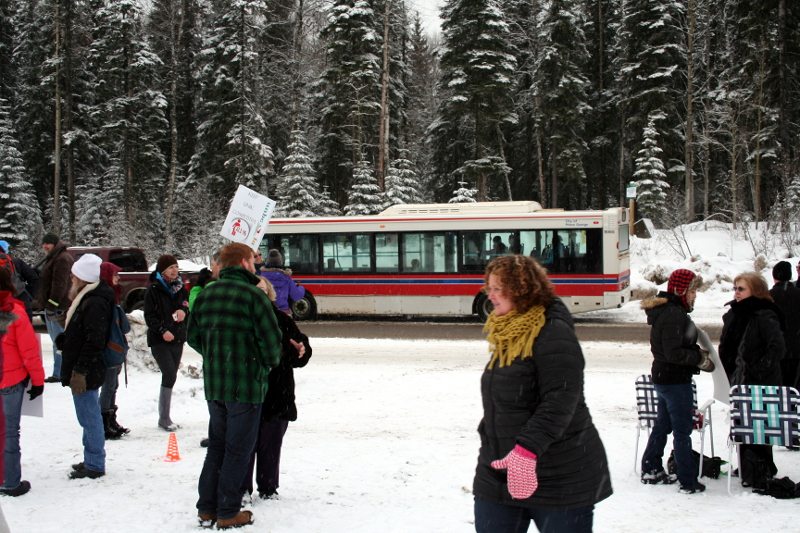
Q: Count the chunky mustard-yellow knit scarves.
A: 1